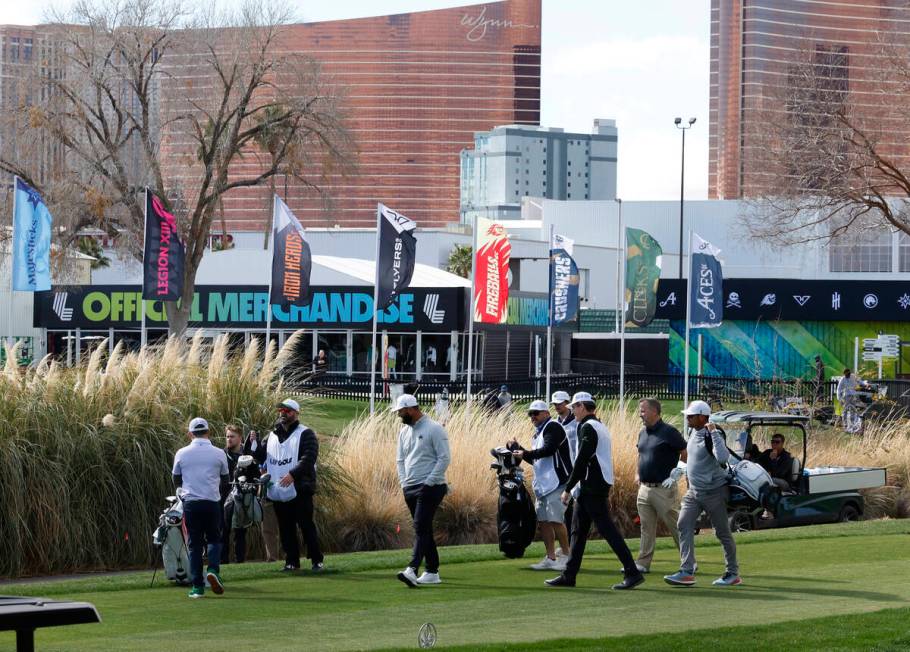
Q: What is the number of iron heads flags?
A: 1